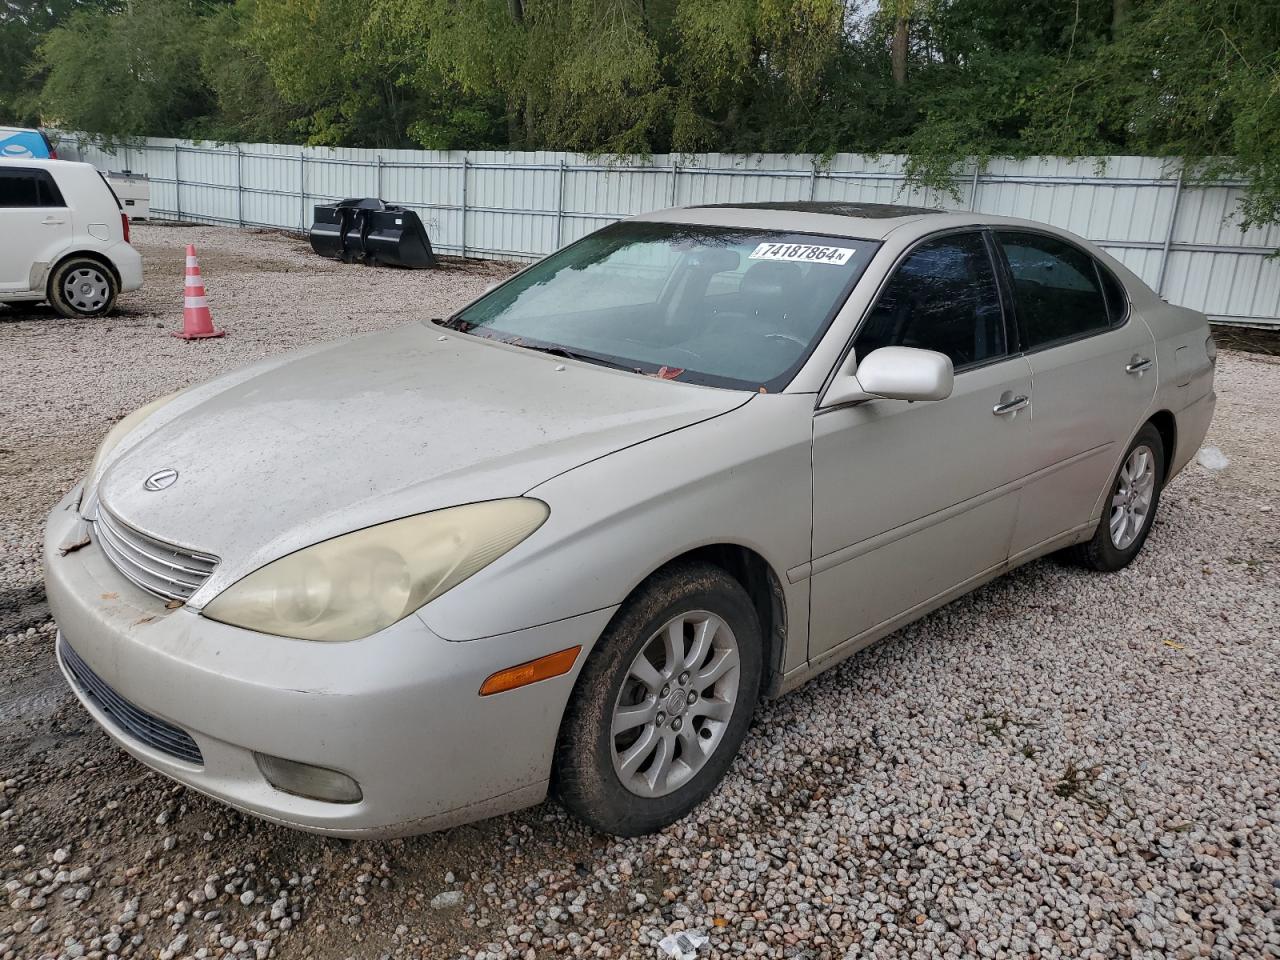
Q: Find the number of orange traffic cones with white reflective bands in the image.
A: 1